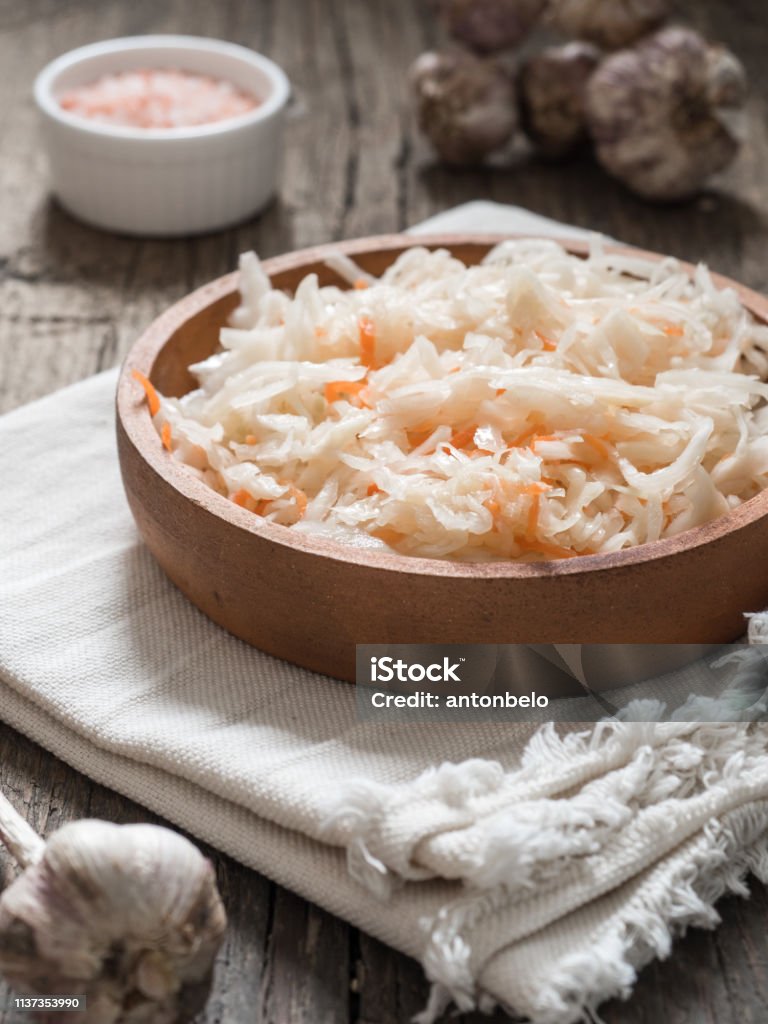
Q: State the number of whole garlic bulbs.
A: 6